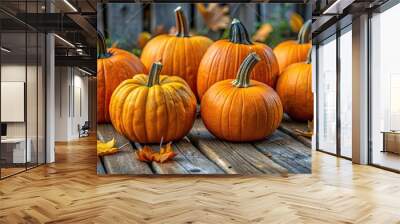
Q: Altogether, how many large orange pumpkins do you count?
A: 7